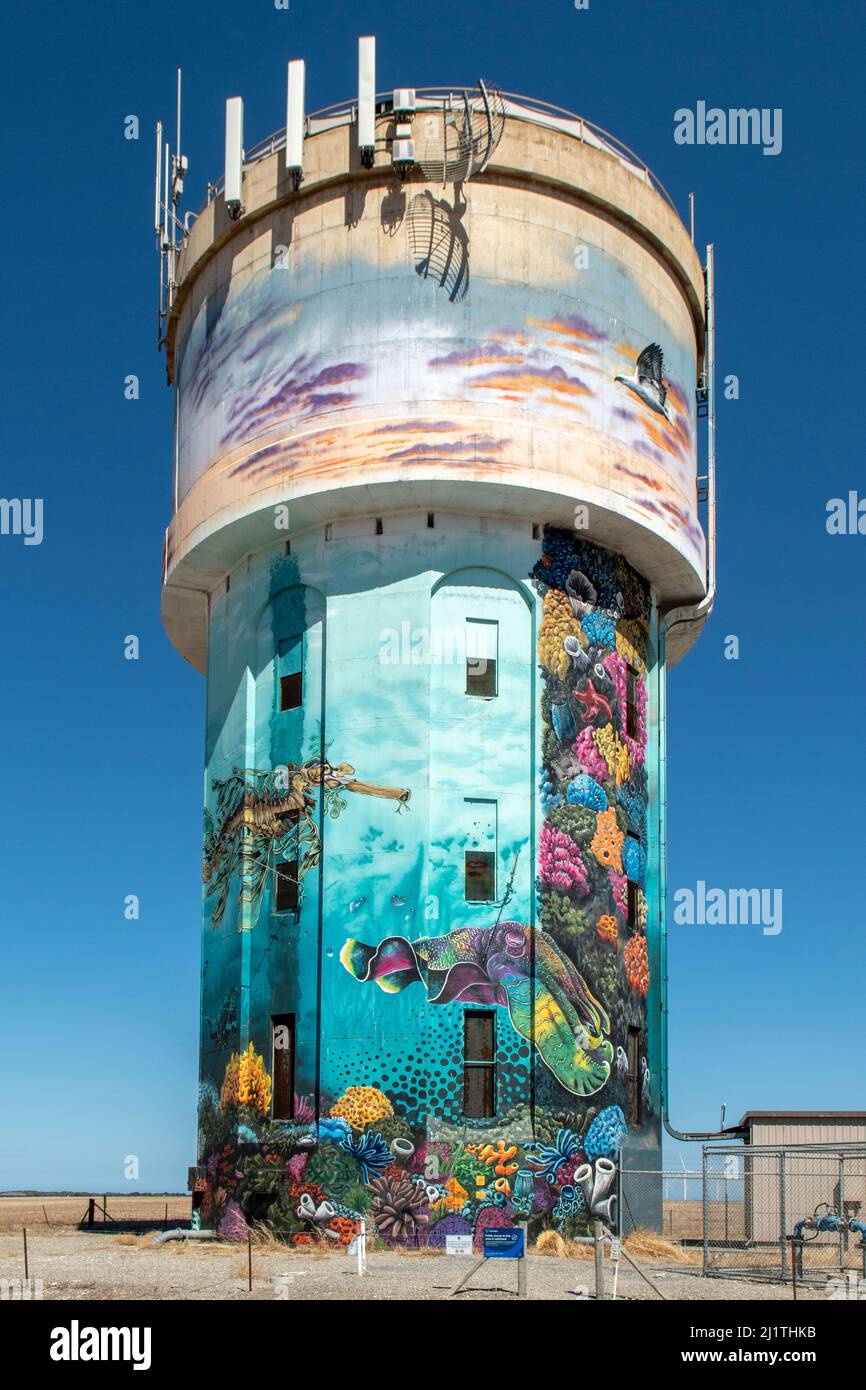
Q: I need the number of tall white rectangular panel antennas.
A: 3